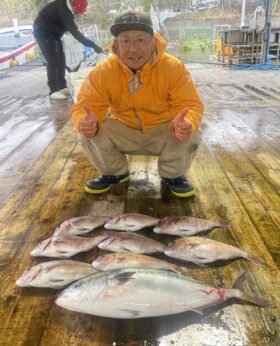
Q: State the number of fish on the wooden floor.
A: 9